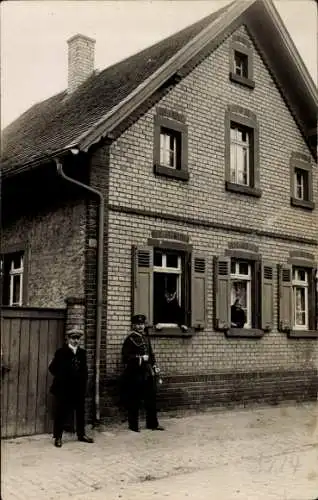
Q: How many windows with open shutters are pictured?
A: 3